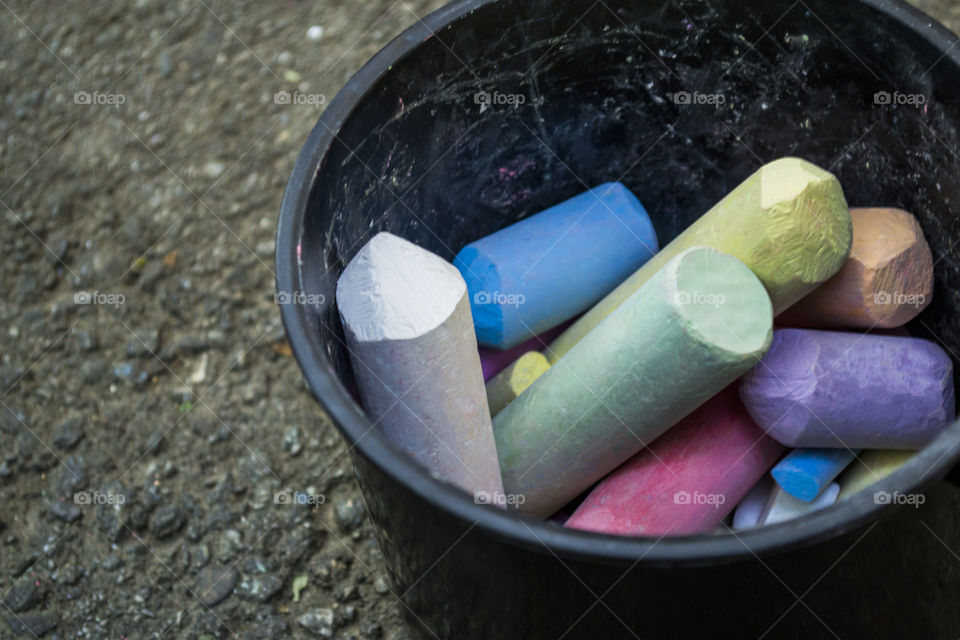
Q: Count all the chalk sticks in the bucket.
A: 13